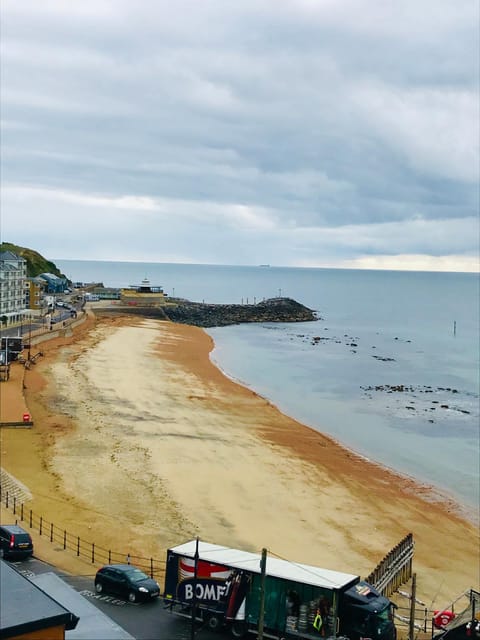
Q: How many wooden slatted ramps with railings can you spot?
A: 1